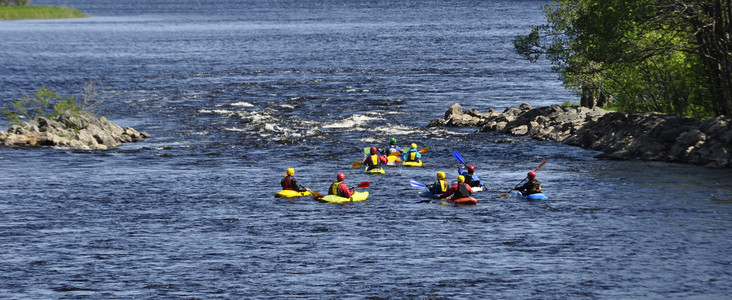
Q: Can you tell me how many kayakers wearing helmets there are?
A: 9